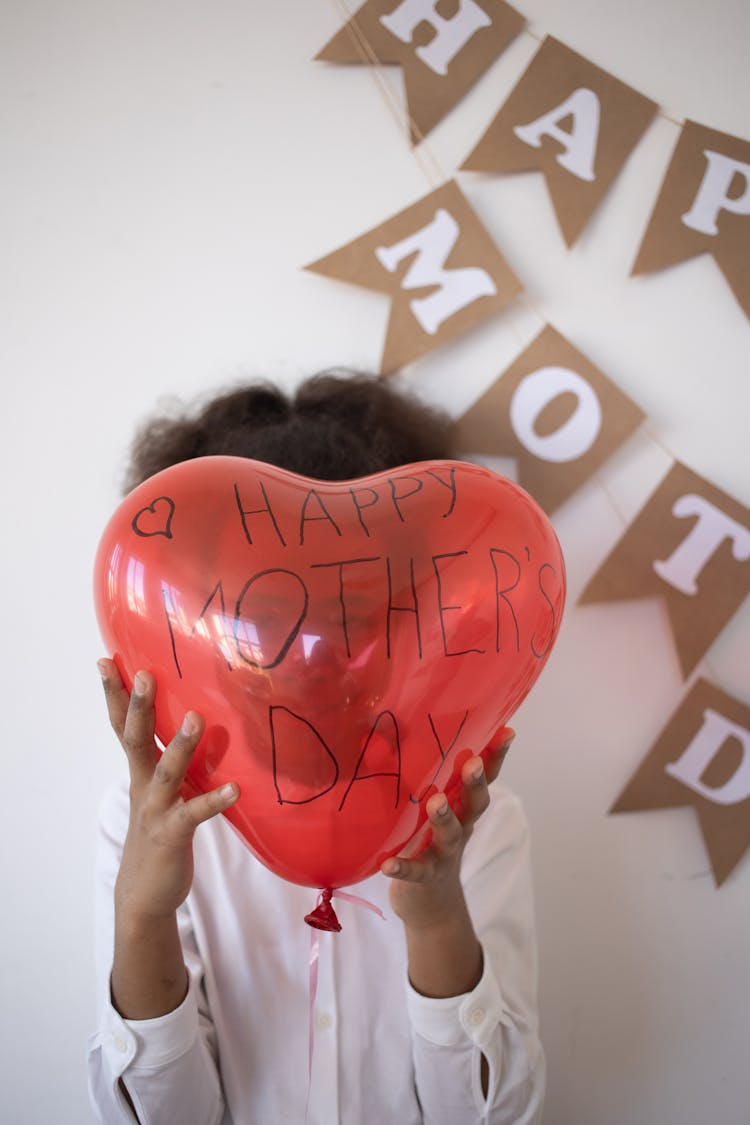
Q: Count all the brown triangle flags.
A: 7